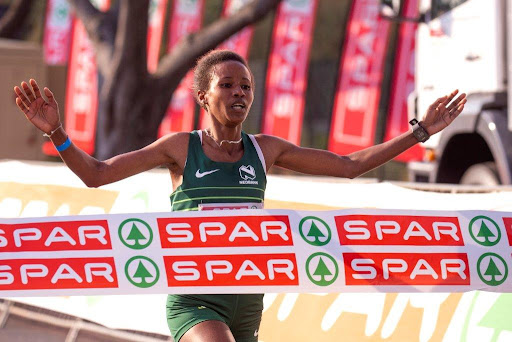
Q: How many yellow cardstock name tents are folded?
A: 0